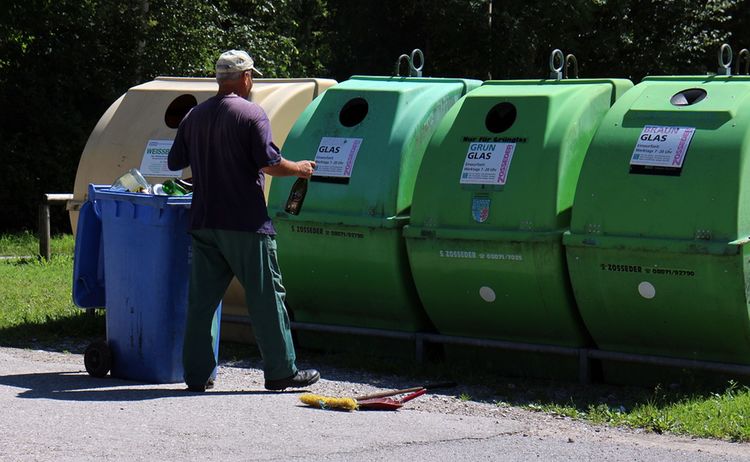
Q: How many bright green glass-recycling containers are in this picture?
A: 3